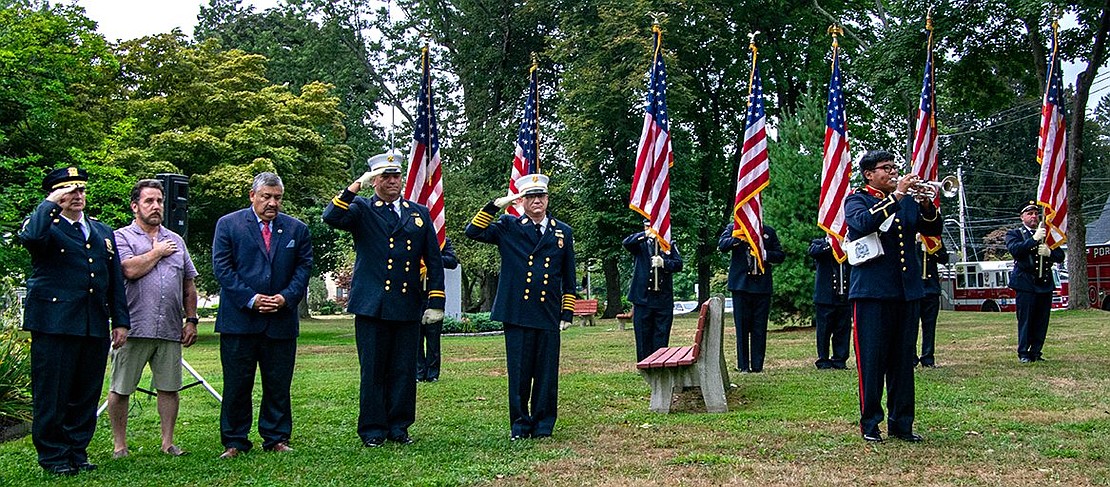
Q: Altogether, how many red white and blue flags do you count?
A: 7